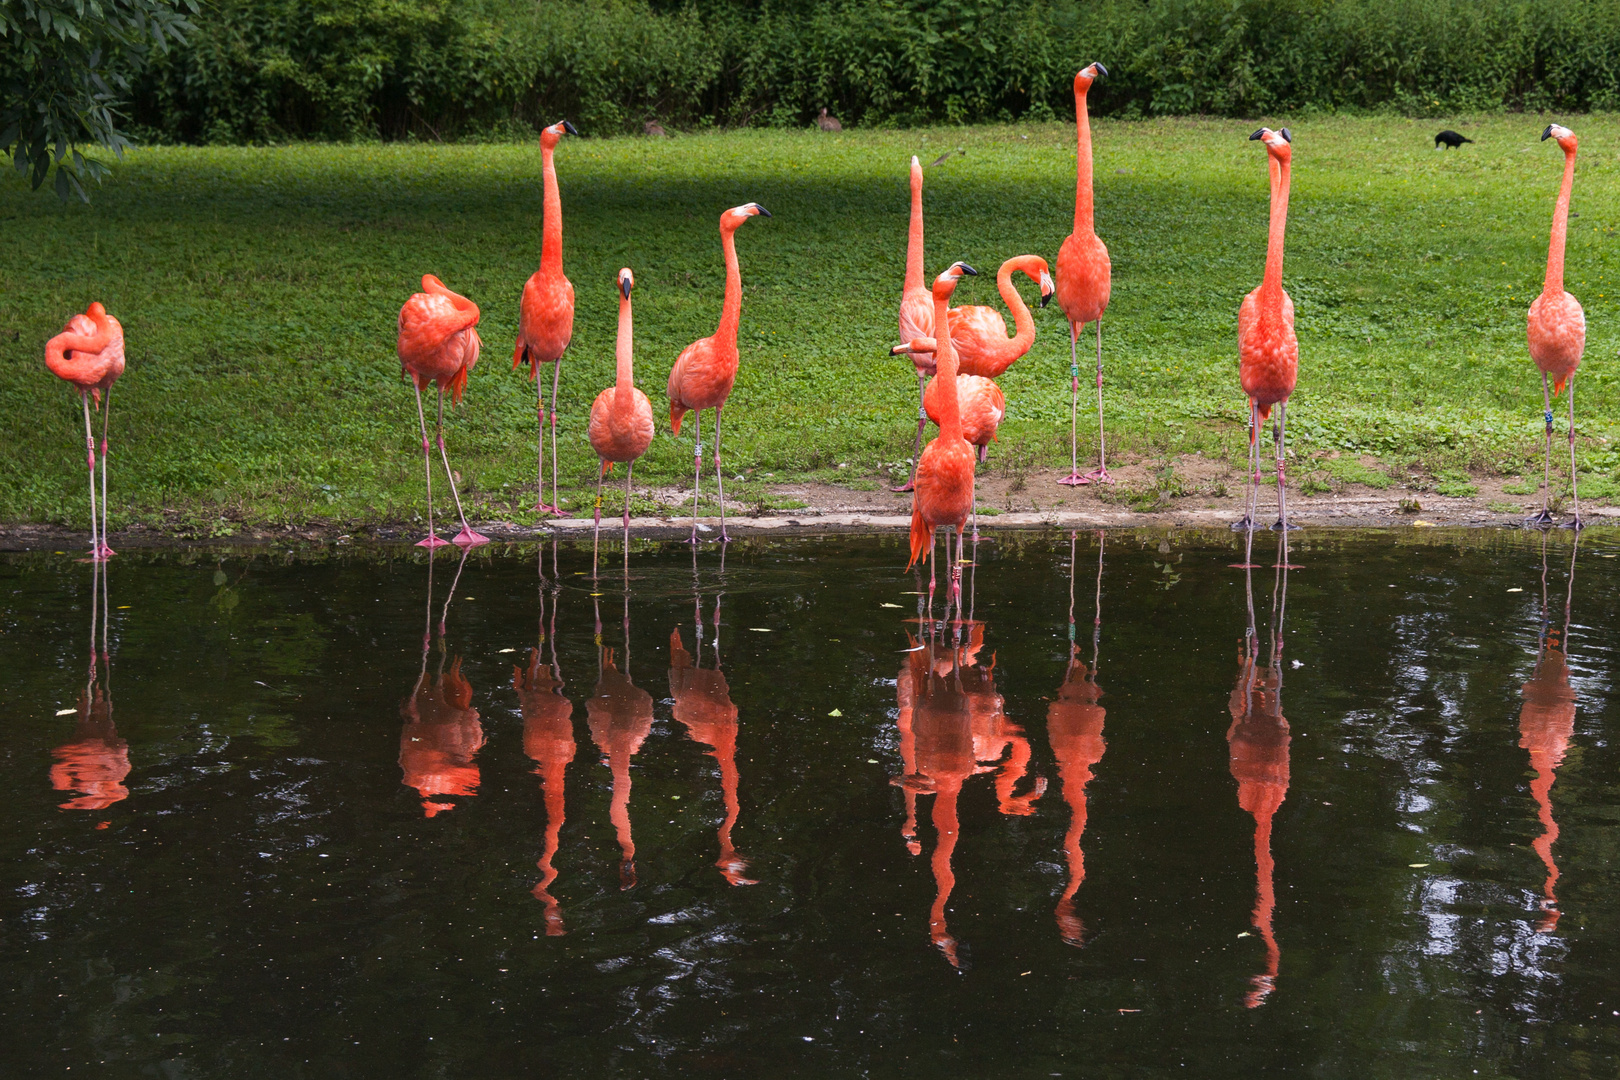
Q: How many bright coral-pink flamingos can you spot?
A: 13